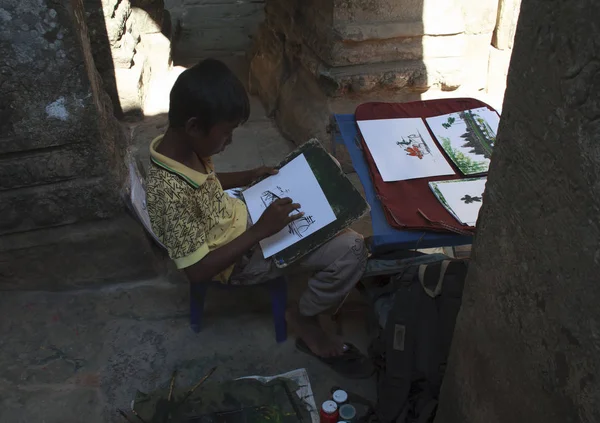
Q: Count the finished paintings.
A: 3